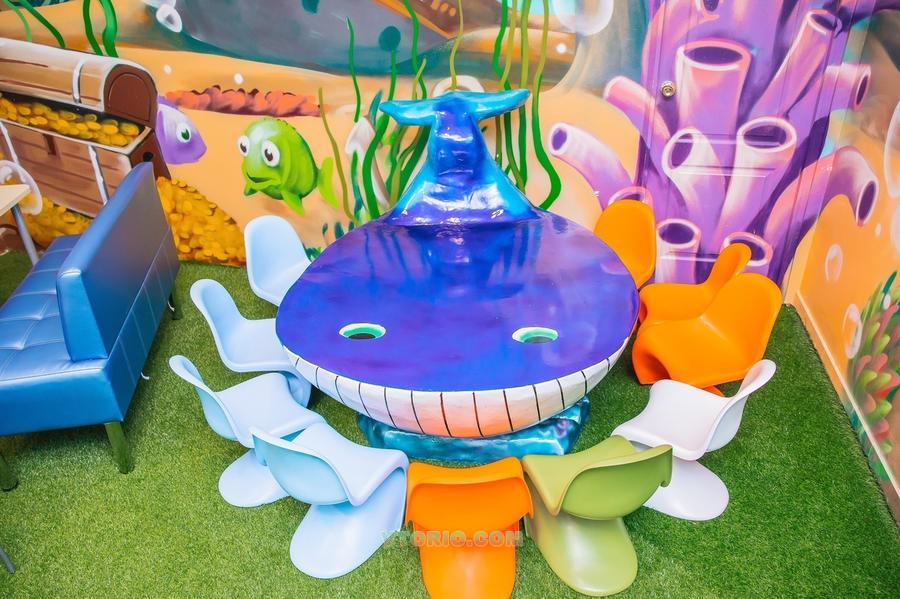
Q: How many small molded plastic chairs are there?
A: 10